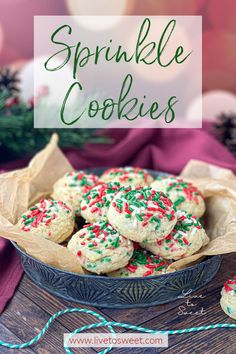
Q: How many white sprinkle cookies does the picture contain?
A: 10